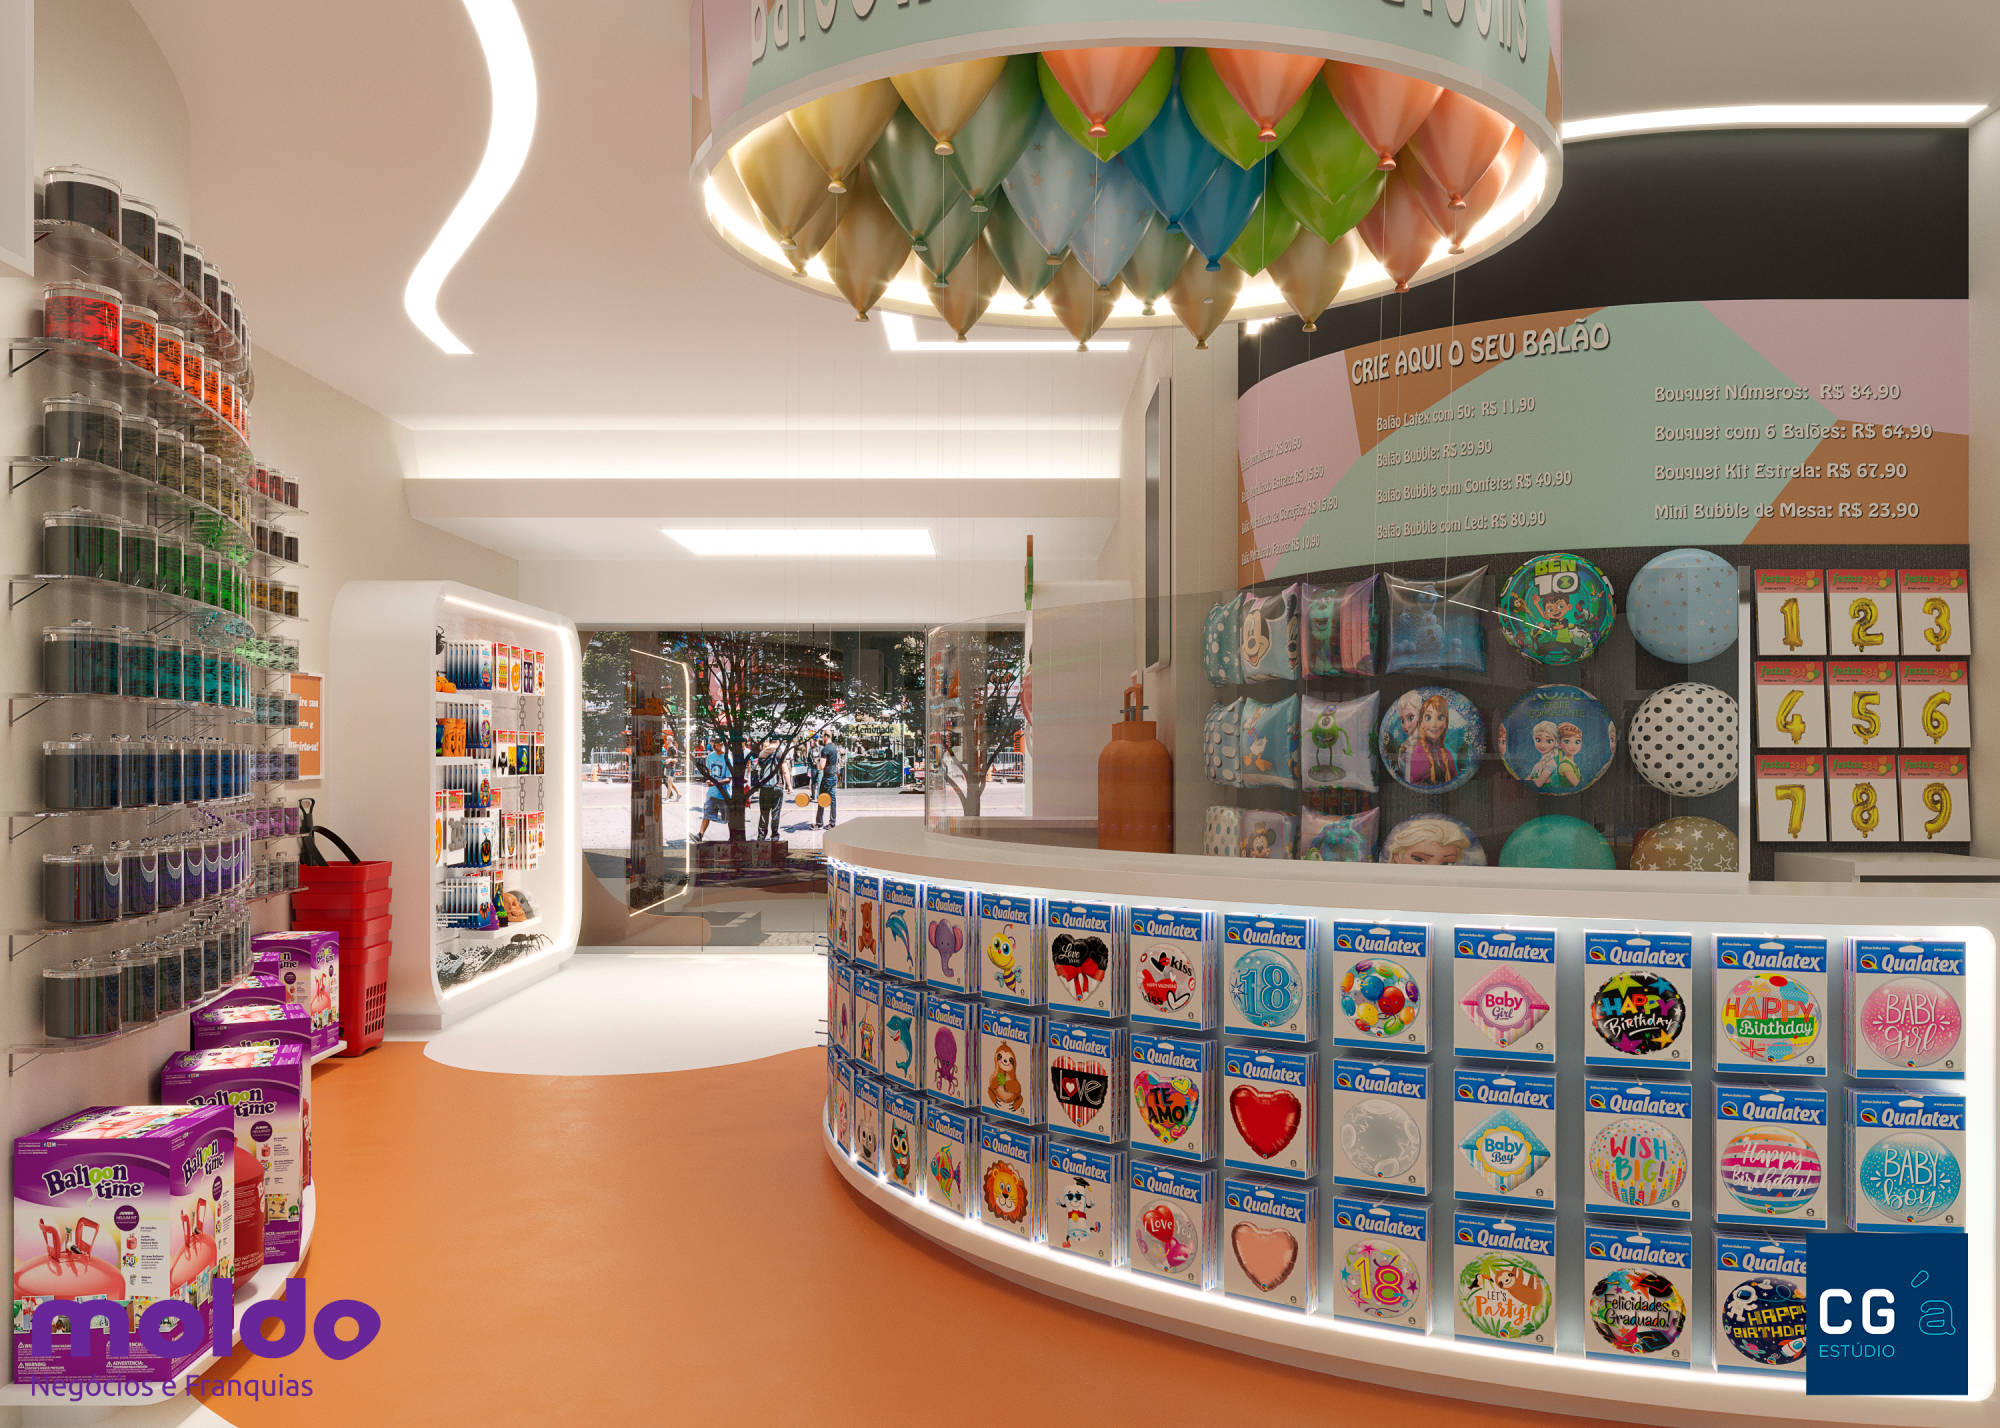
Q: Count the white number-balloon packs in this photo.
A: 9